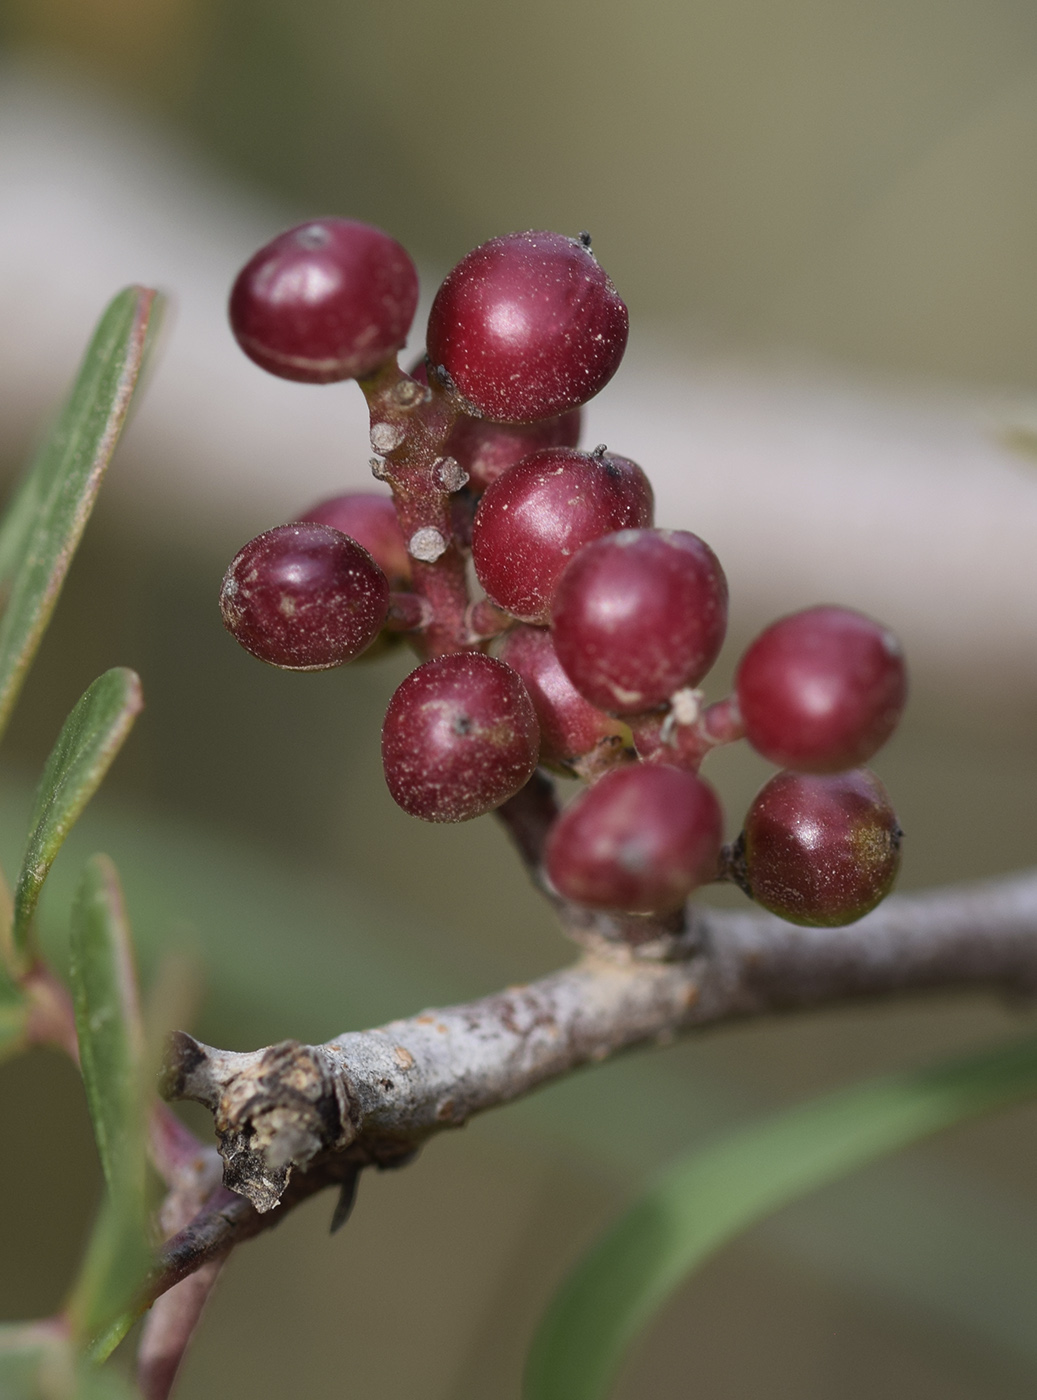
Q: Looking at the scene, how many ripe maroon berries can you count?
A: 12